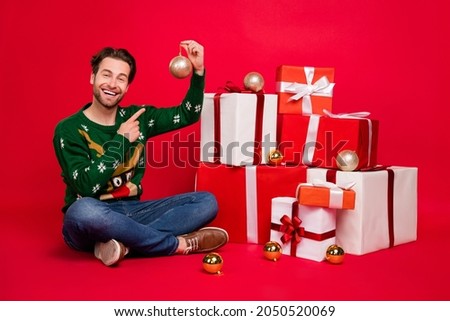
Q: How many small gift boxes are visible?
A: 3